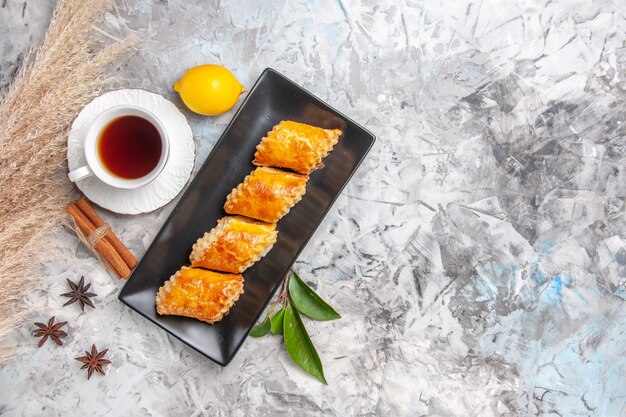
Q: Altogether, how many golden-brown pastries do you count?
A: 4